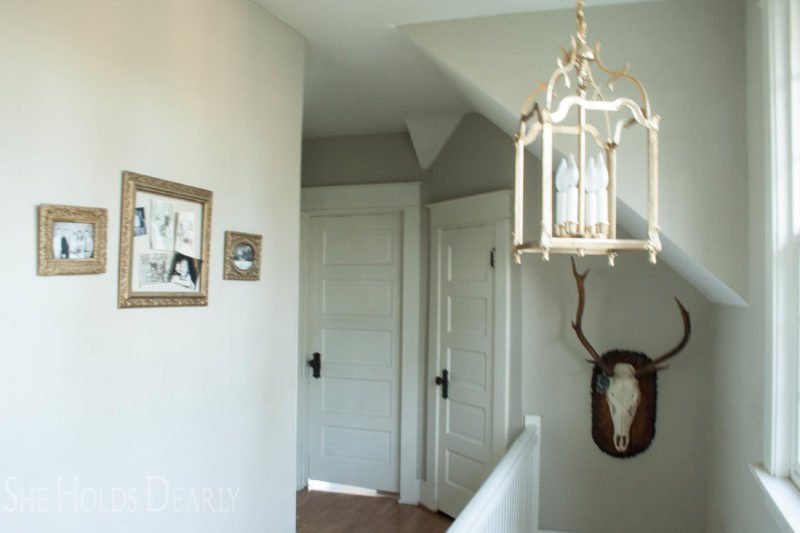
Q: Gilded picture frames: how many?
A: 3